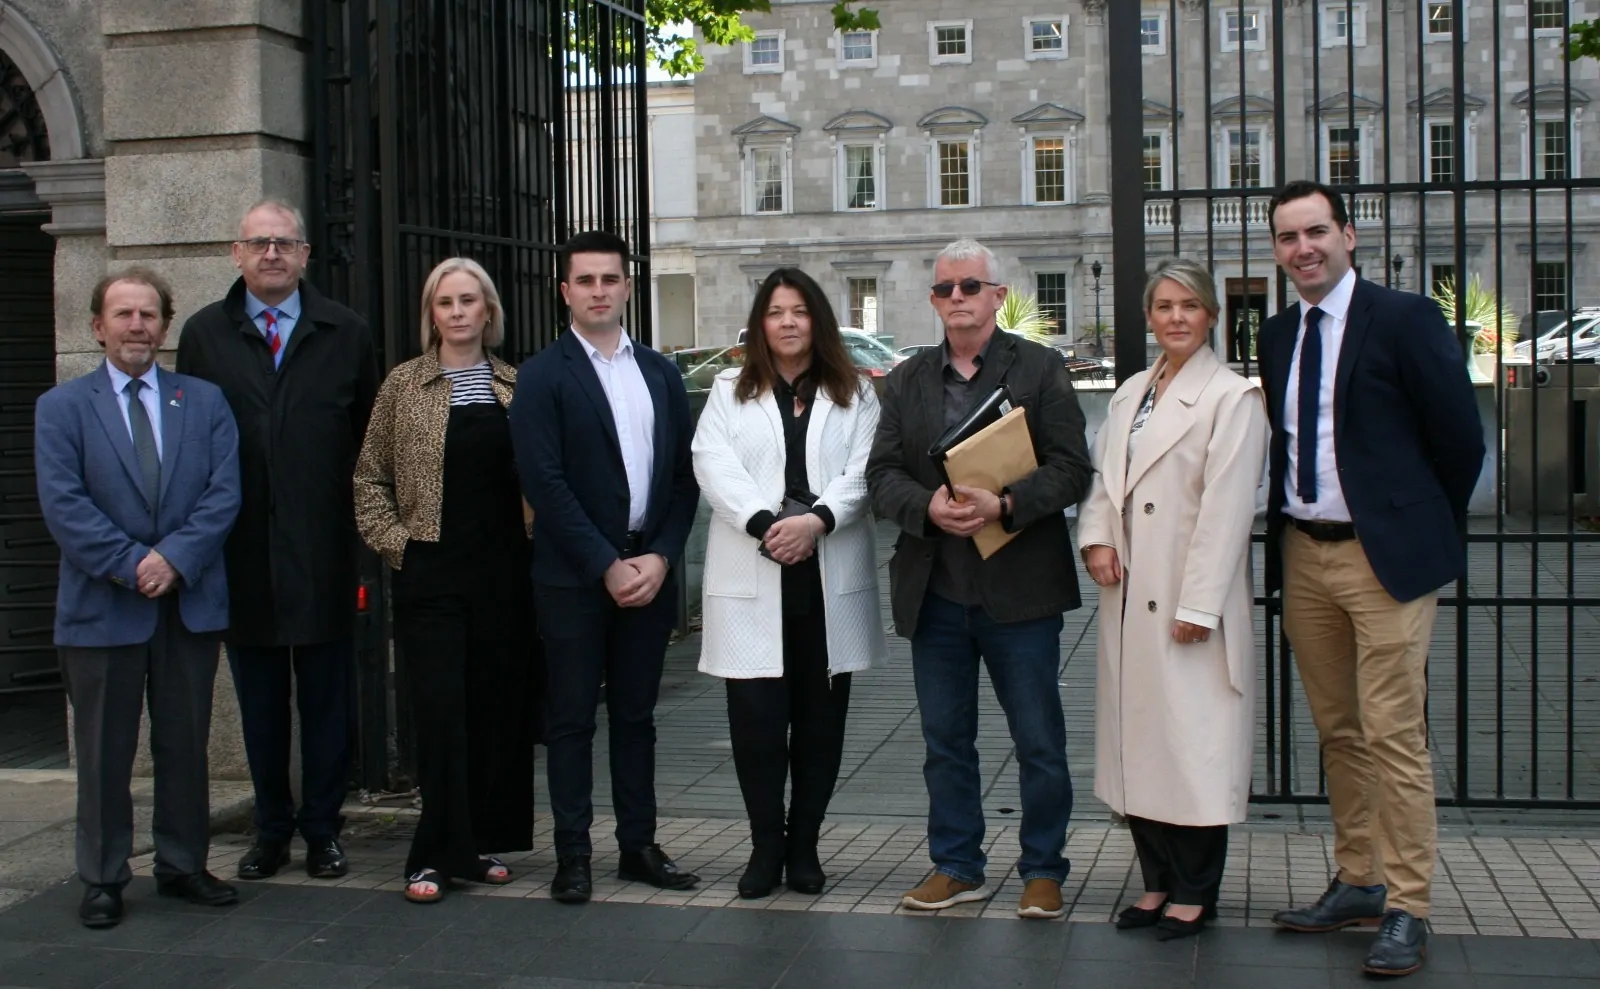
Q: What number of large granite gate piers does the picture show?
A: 1